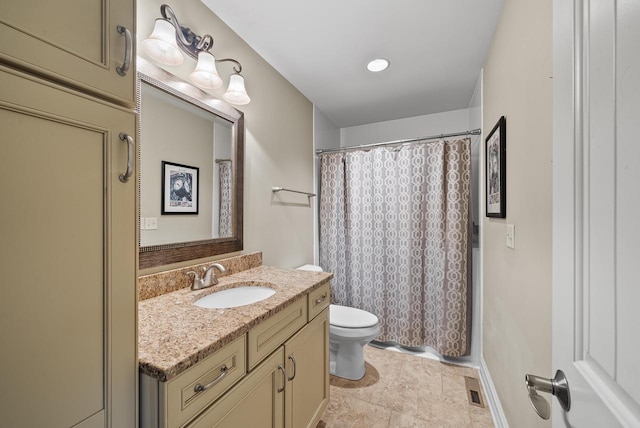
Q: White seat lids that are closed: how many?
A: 1